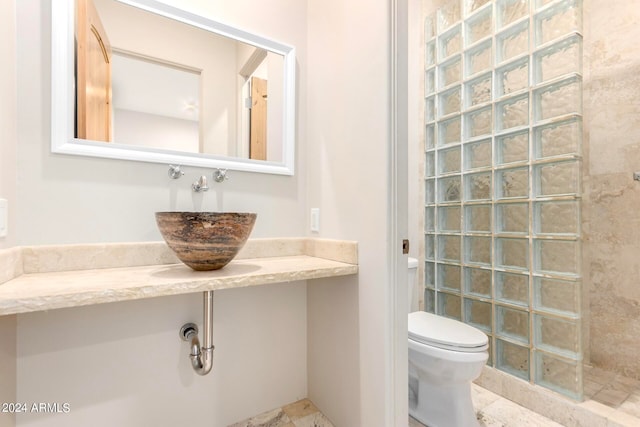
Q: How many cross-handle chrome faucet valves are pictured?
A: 2